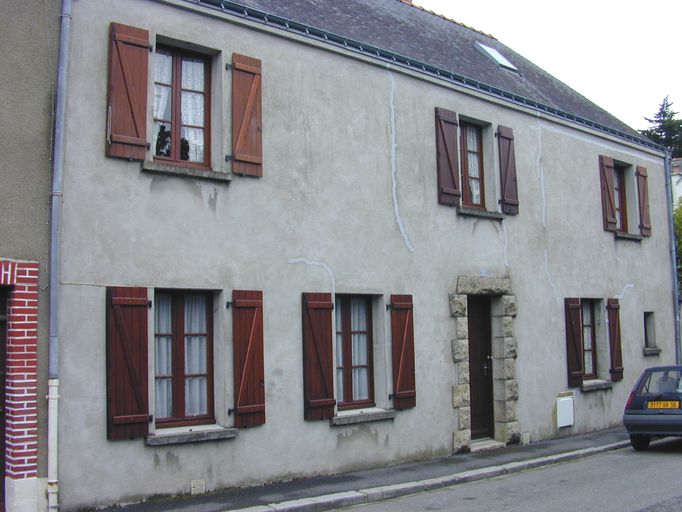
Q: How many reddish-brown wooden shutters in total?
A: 12